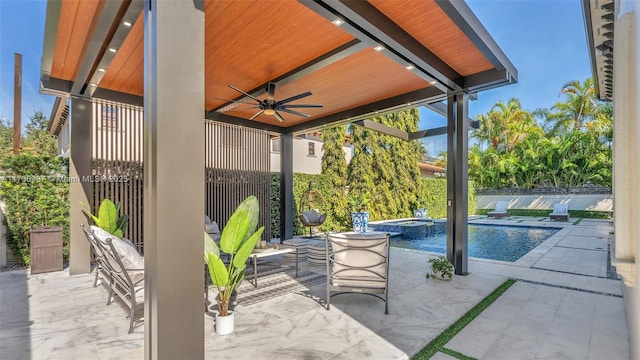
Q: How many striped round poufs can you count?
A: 2